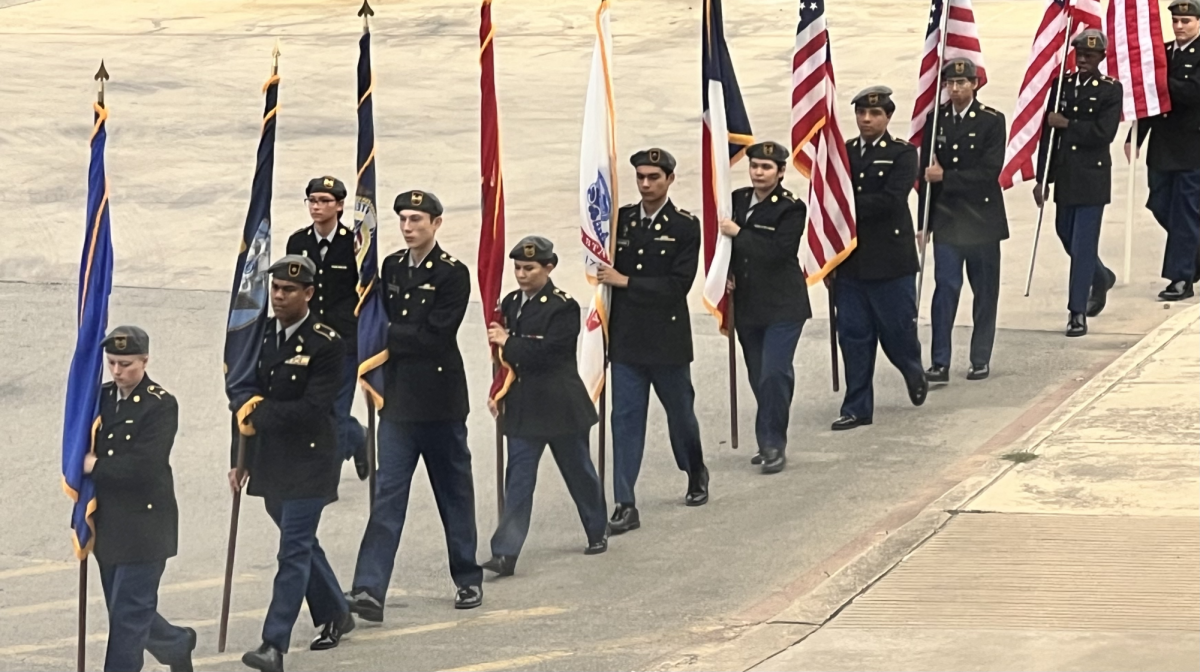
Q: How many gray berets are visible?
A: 11